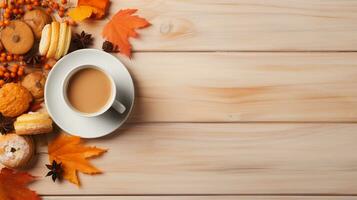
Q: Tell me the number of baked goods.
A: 7